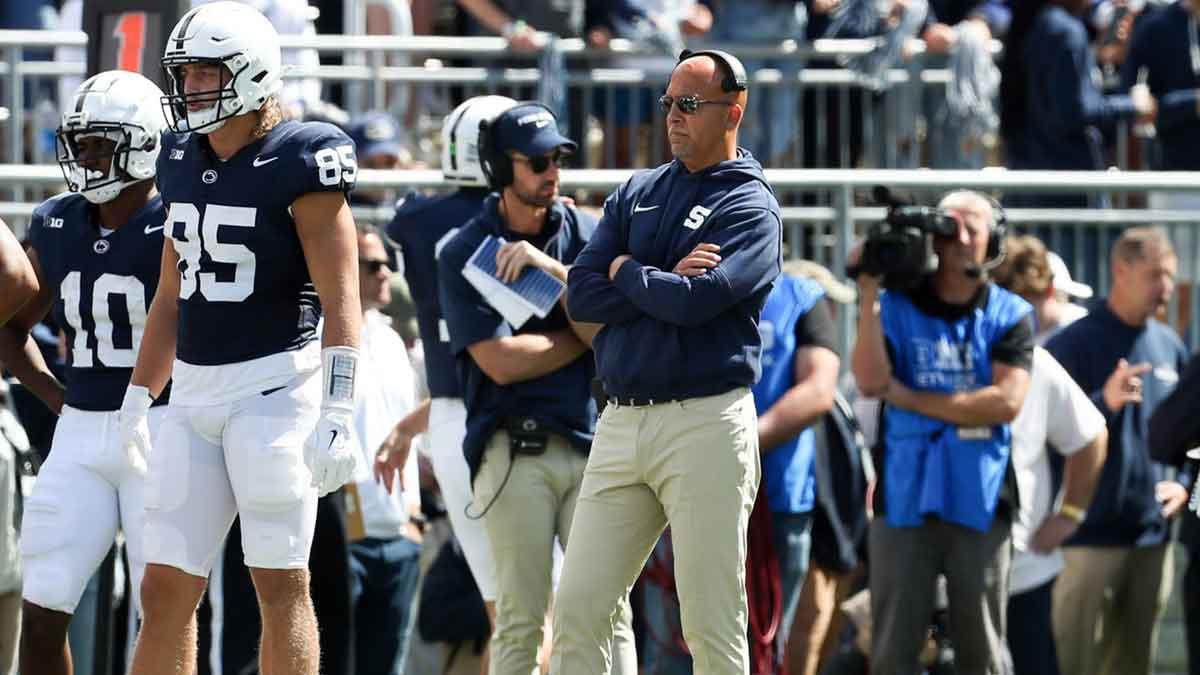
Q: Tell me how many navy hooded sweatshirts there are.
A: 1